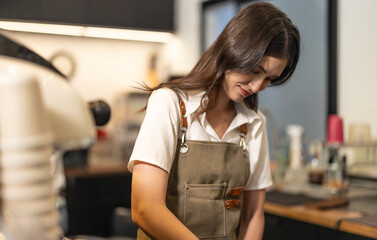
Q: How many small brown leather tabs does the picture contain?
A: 2